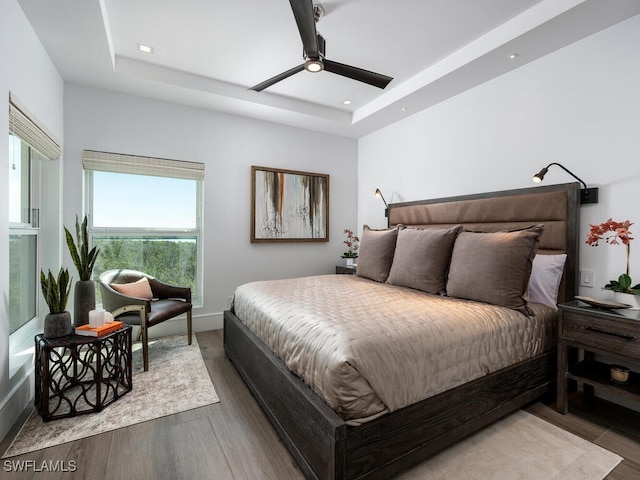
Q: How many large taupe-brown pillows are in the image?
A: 3